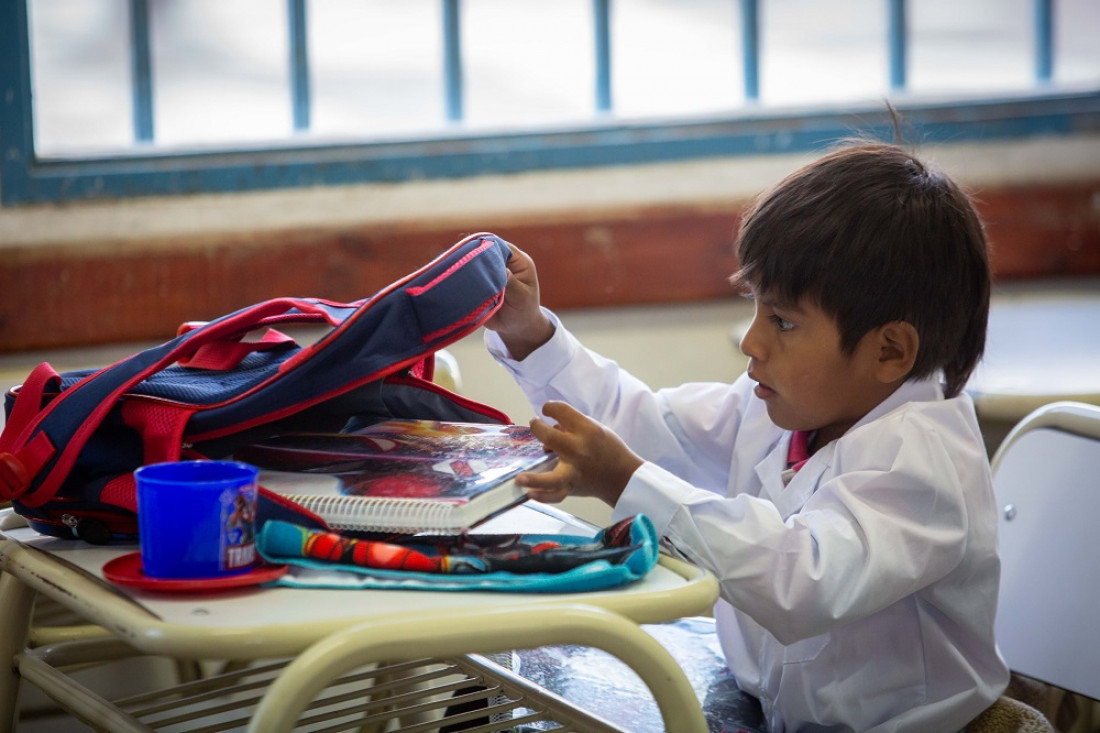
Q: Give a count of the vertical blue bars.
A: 7